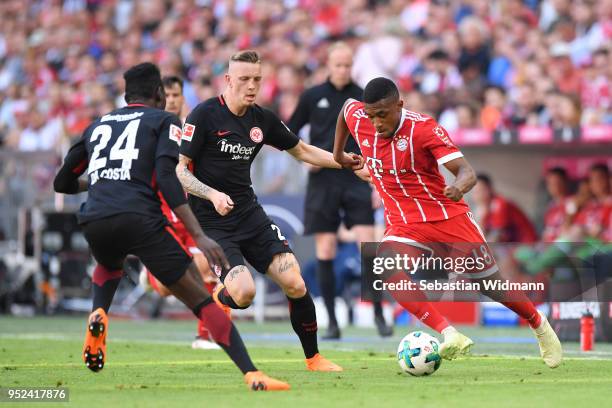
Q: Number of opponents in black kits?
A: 2